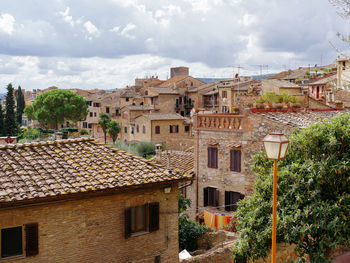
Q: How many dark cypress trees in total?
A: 3